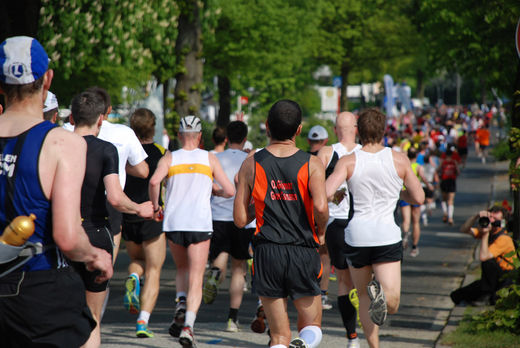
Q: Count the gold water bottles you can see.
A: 1